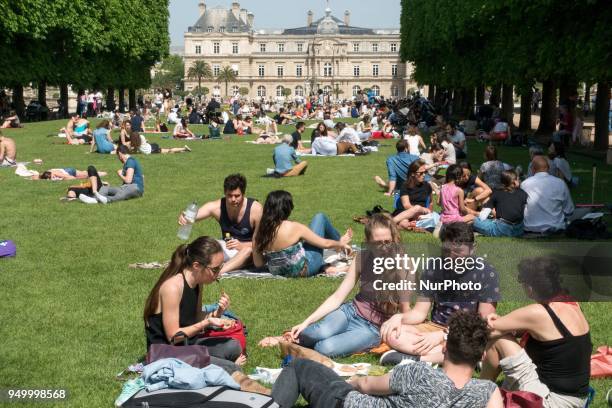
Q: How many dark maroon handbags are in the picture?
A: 1